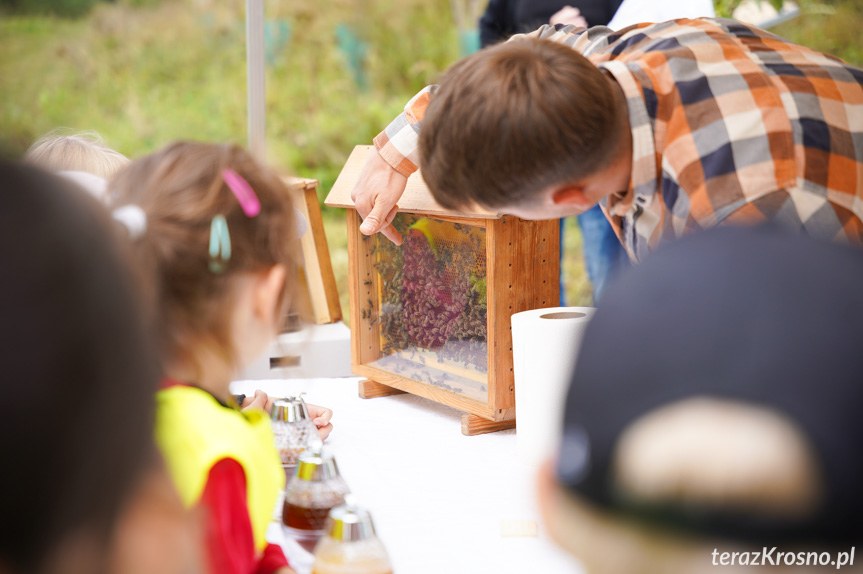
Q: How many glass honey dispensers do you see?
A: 3